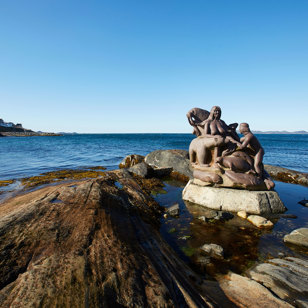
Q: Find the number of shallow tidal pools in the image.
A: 1